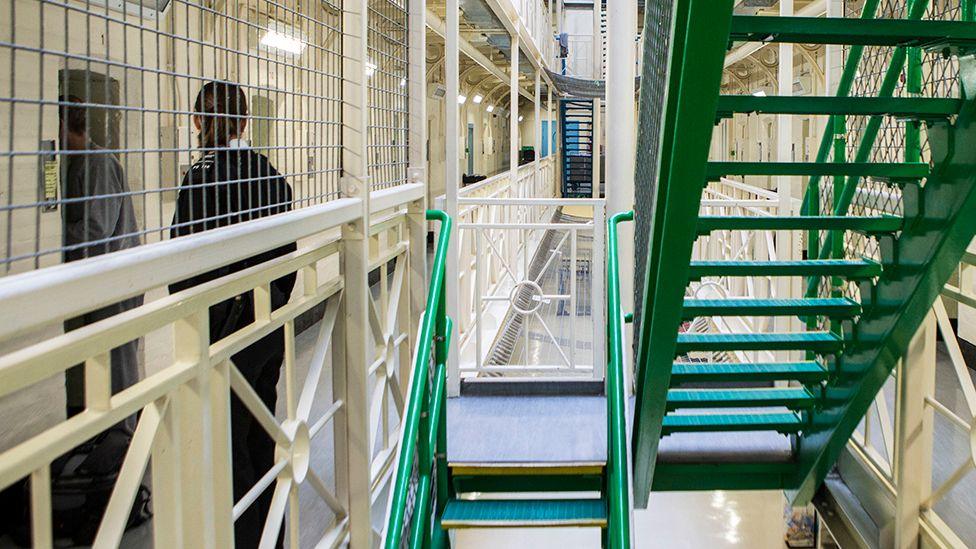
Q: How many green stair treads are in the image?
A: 11